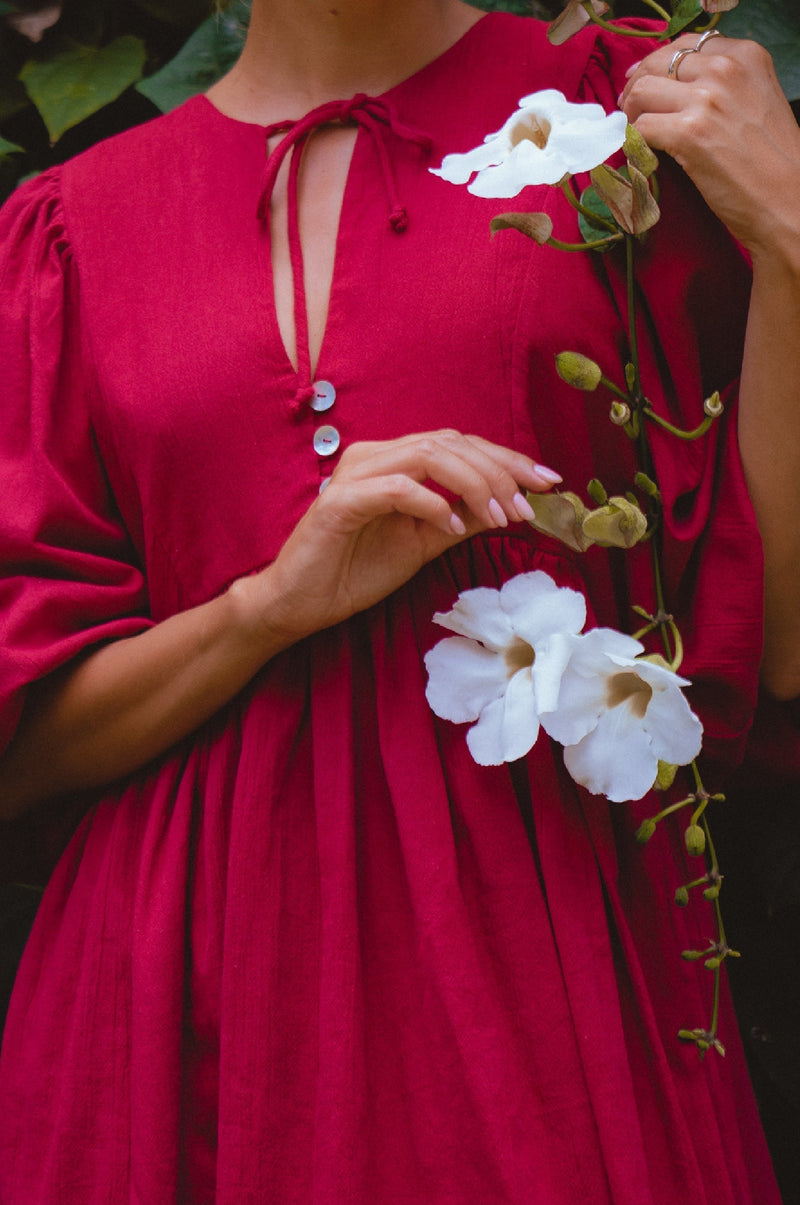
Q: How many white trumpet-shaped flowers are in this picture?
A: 3